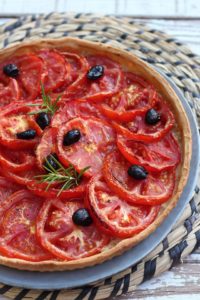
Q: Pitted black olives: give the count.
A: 9